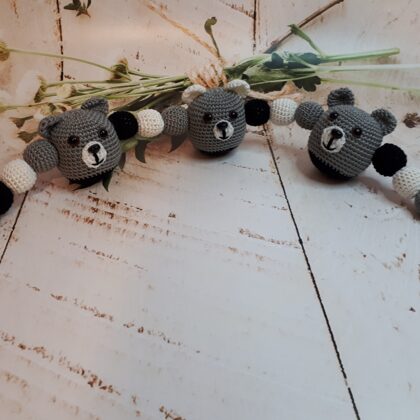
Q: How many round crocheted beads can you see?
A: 12